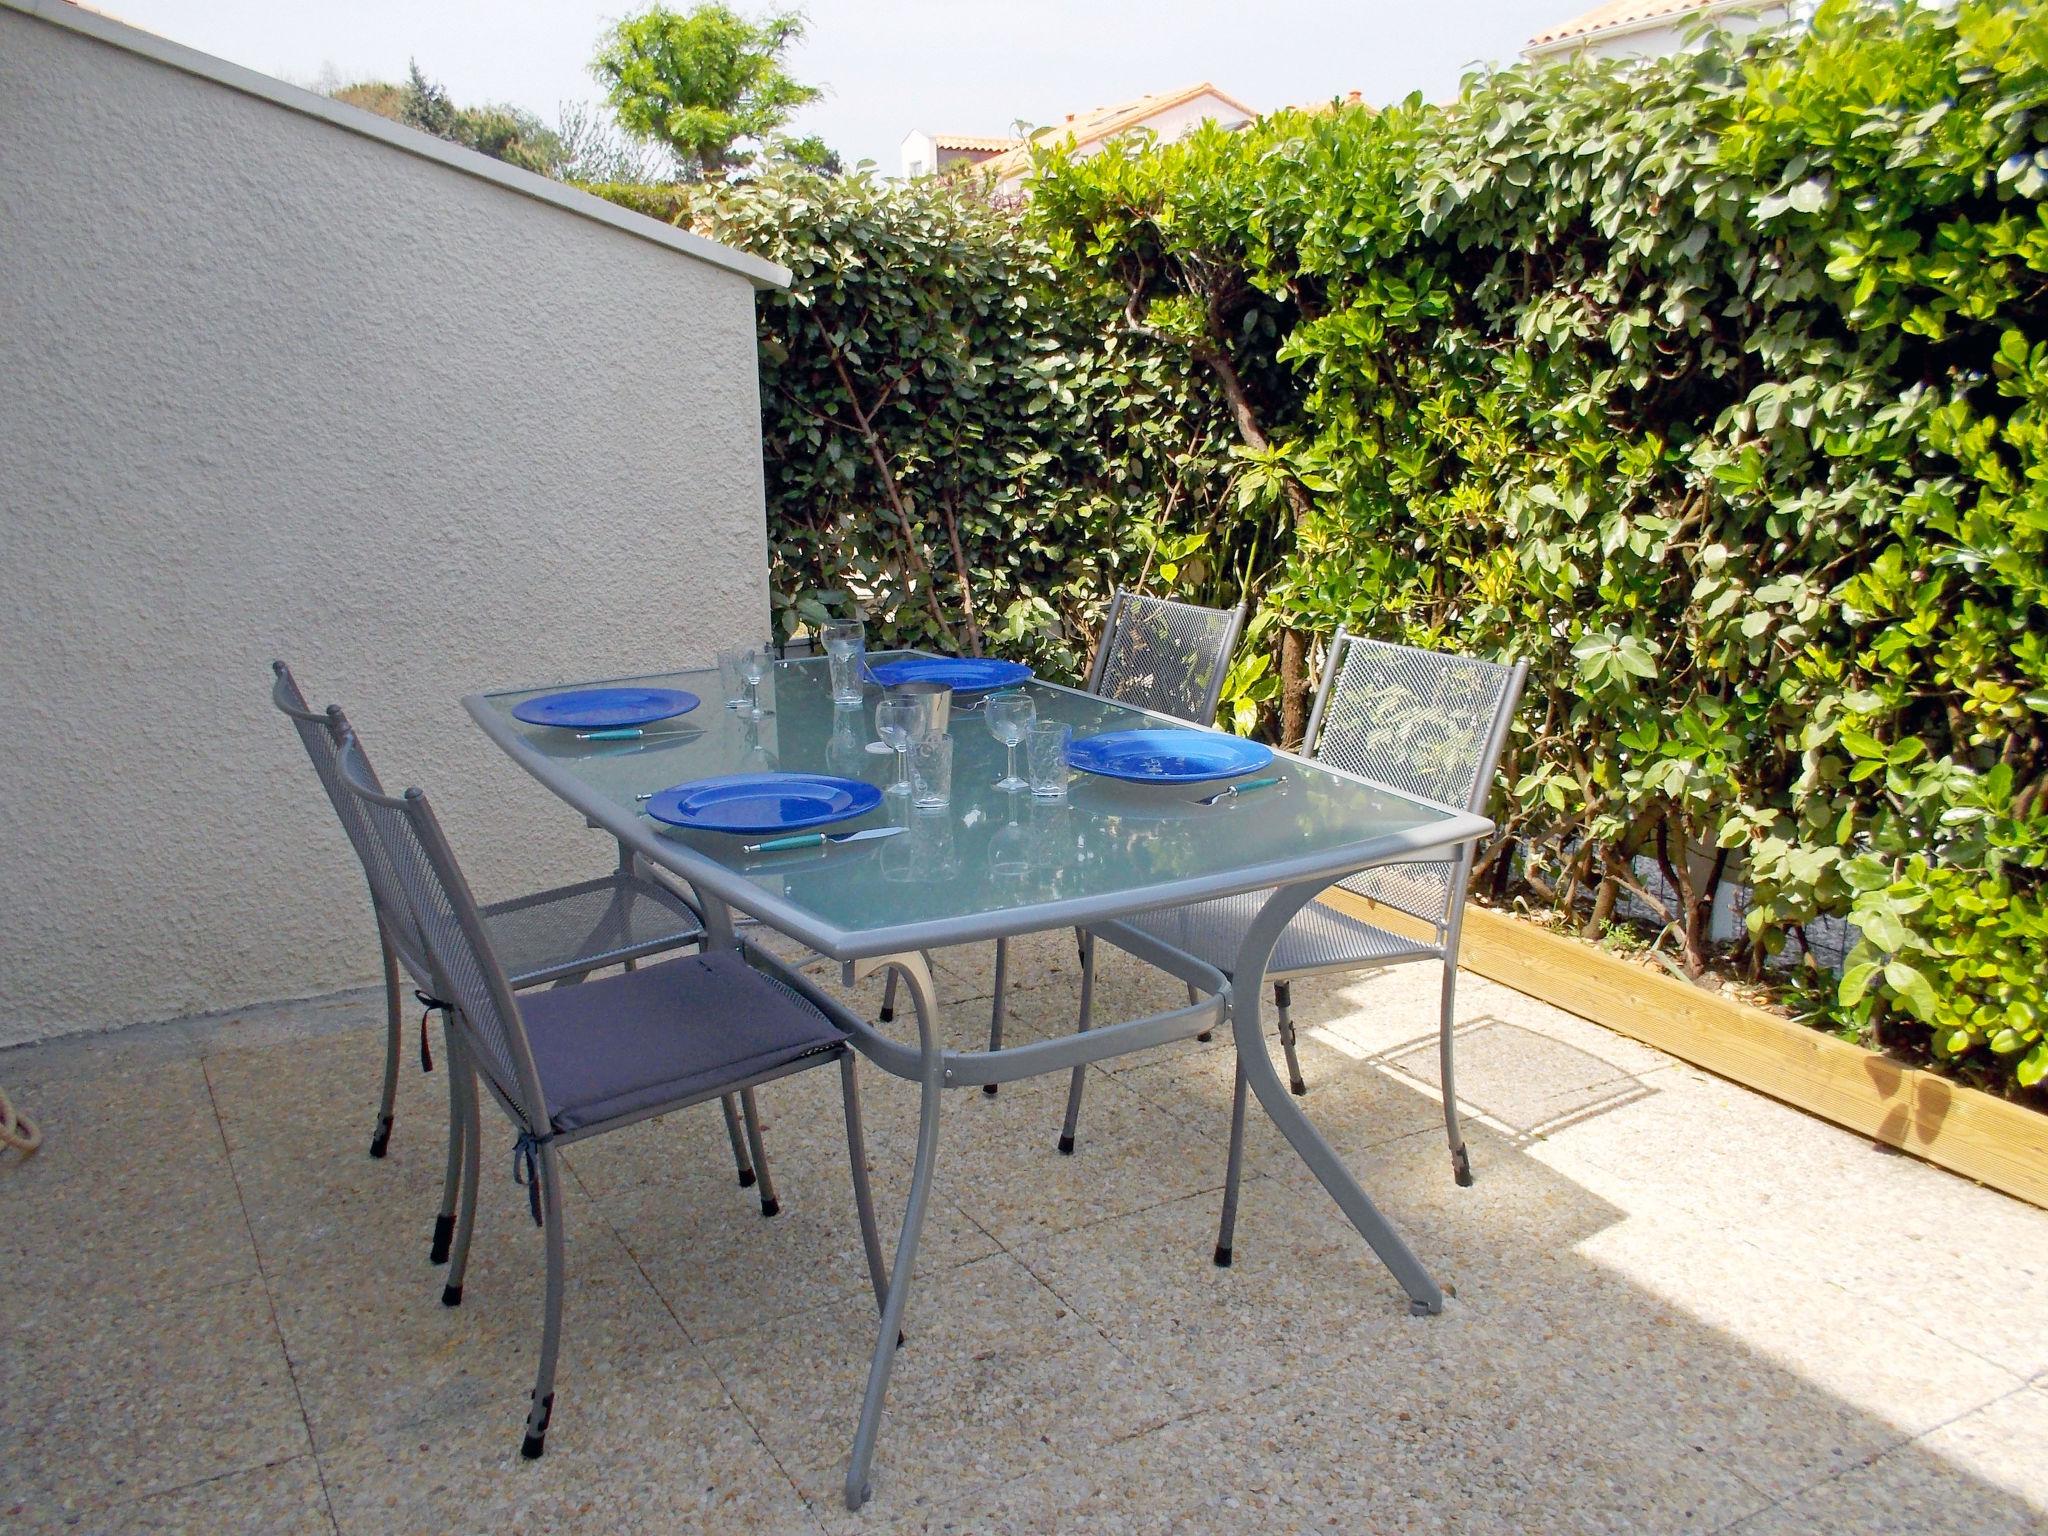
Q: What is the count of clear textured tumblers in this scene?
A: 4